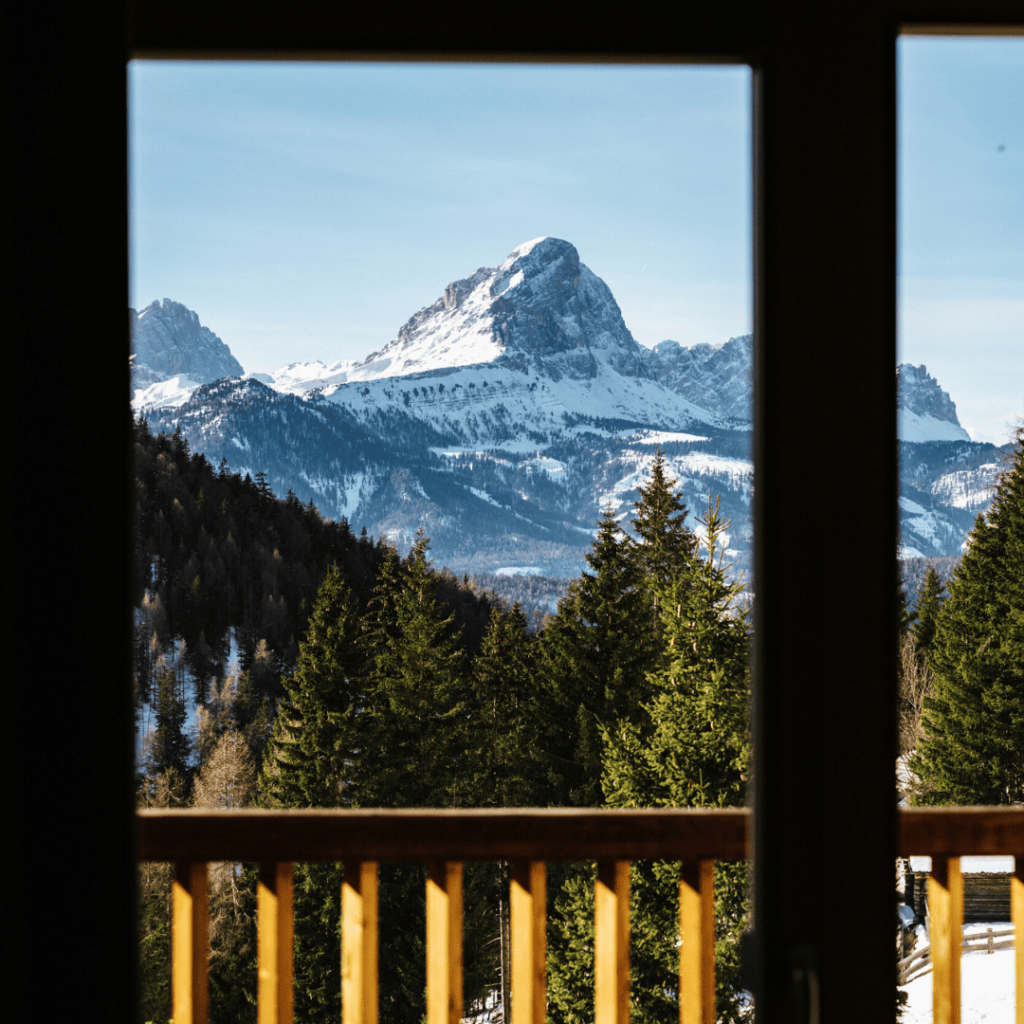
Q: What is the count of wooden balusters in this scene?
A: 9